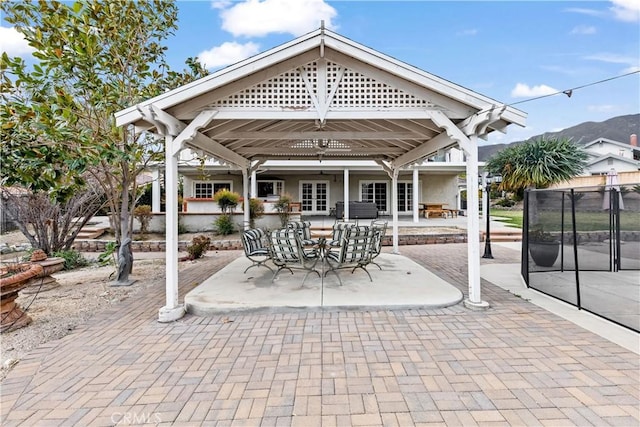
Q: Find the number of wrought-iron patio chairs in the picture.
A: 6